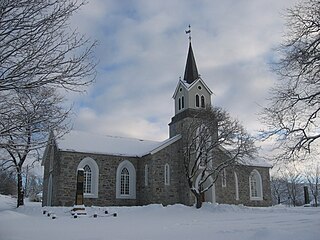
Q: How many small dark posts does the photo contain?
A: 7